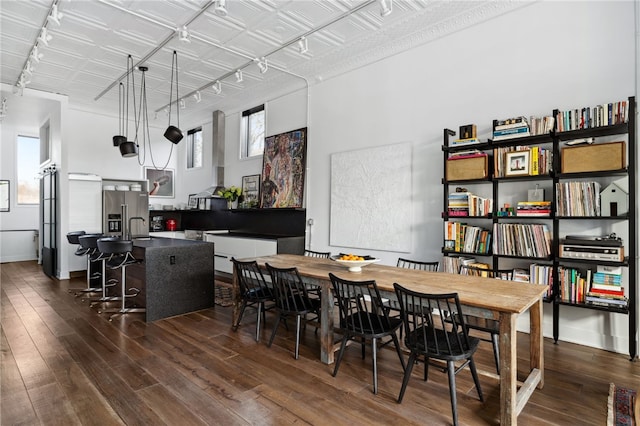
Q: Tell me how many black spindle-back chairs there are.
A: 8